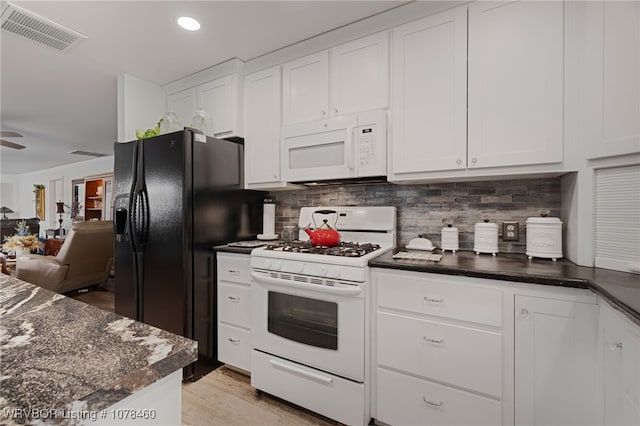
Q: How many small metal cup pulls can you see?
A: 6